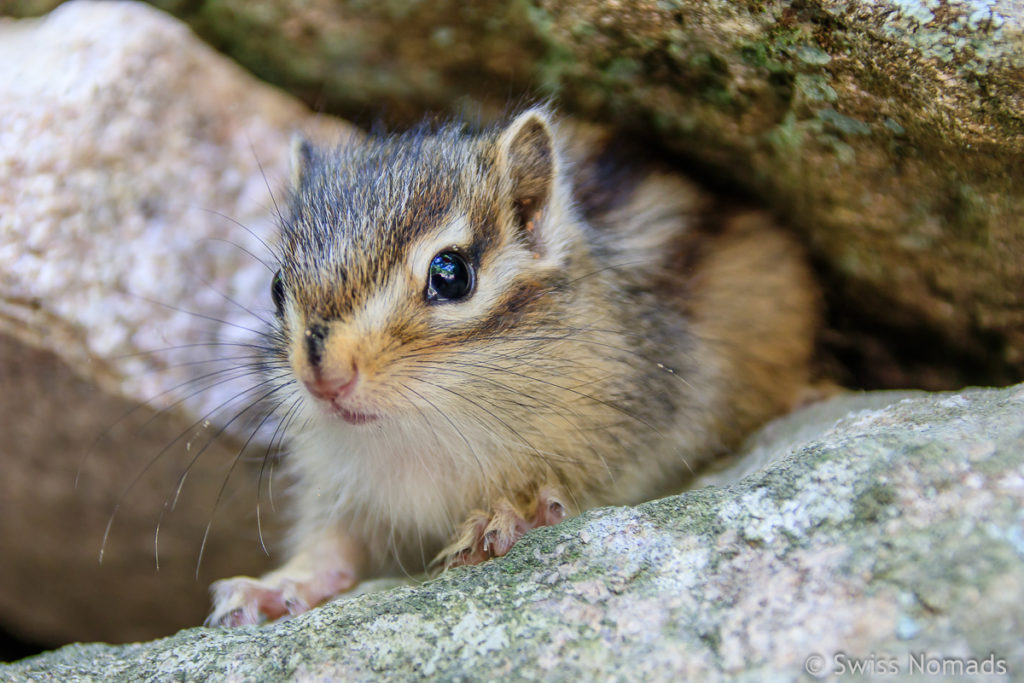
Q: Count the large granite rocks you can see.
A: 3